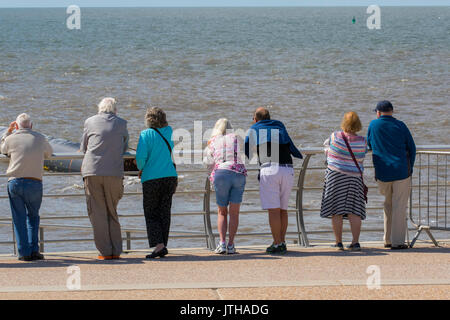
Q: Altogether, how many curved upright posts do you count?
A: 2